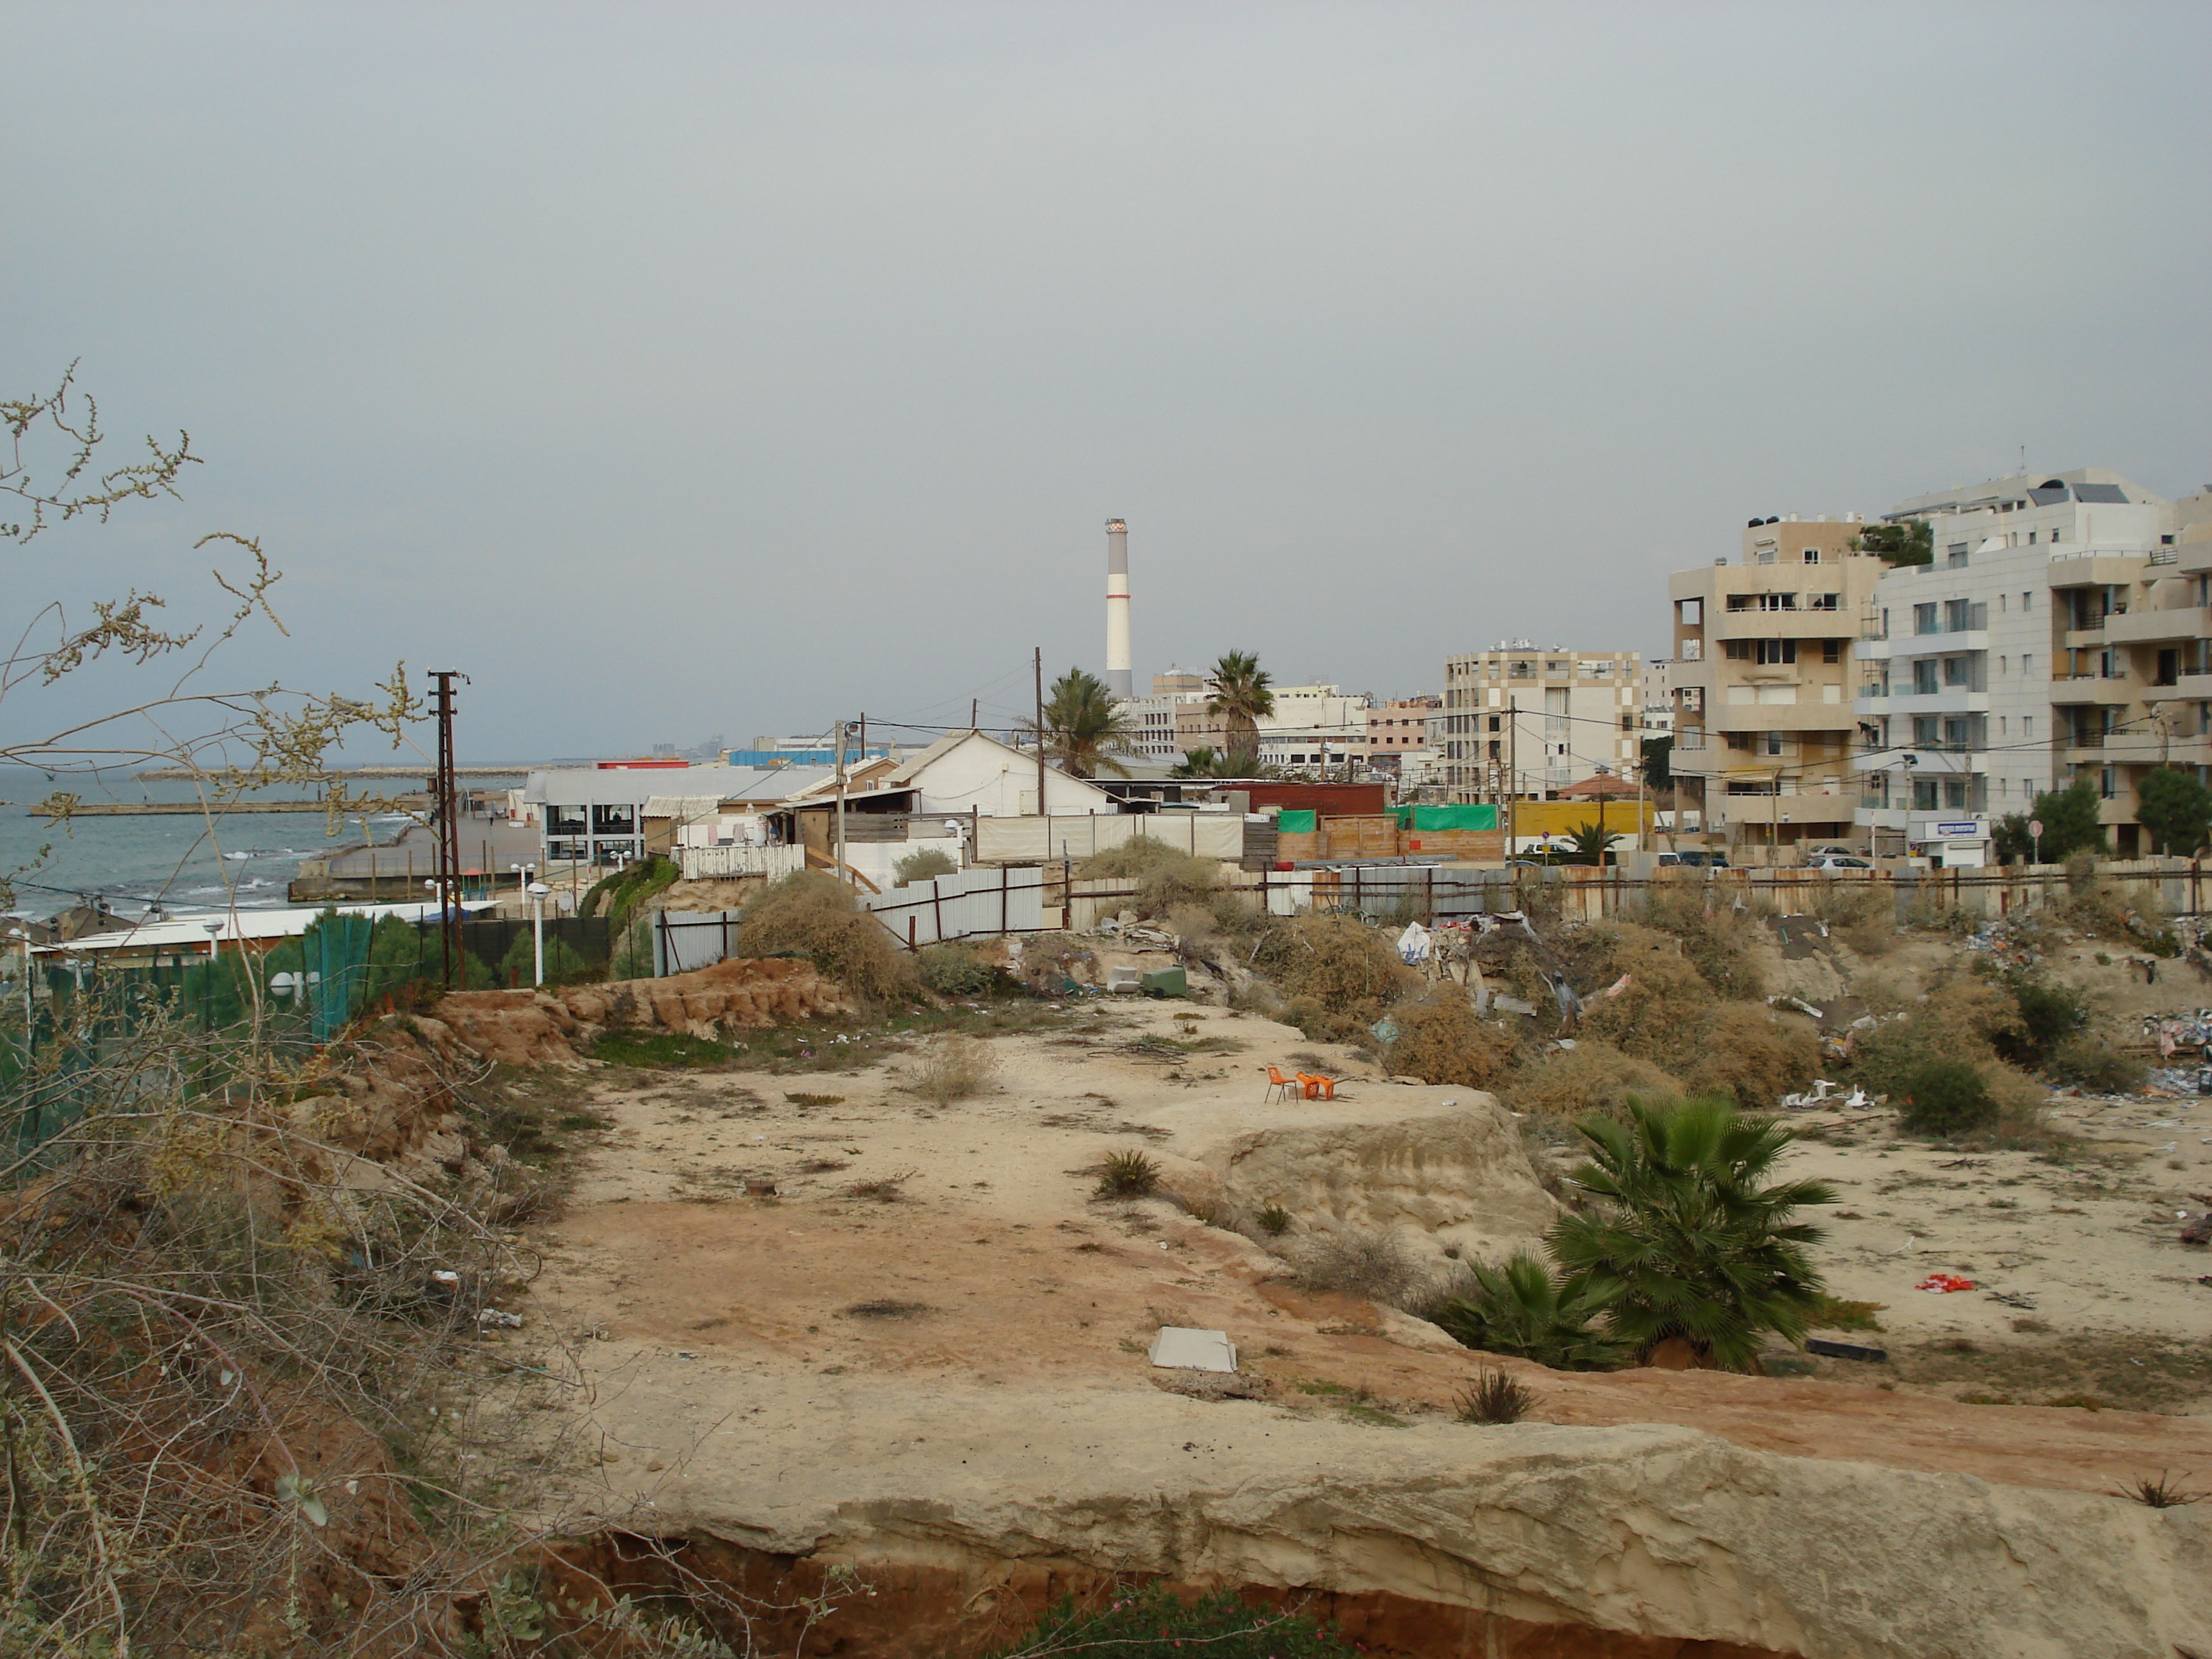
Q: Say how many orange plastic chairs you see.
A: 3